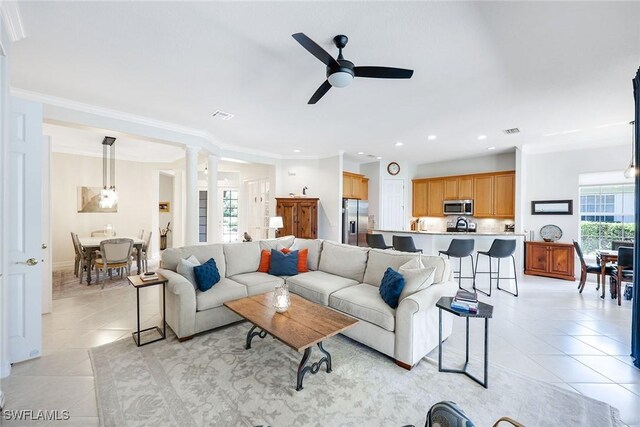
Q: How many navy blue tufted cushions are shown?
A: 2